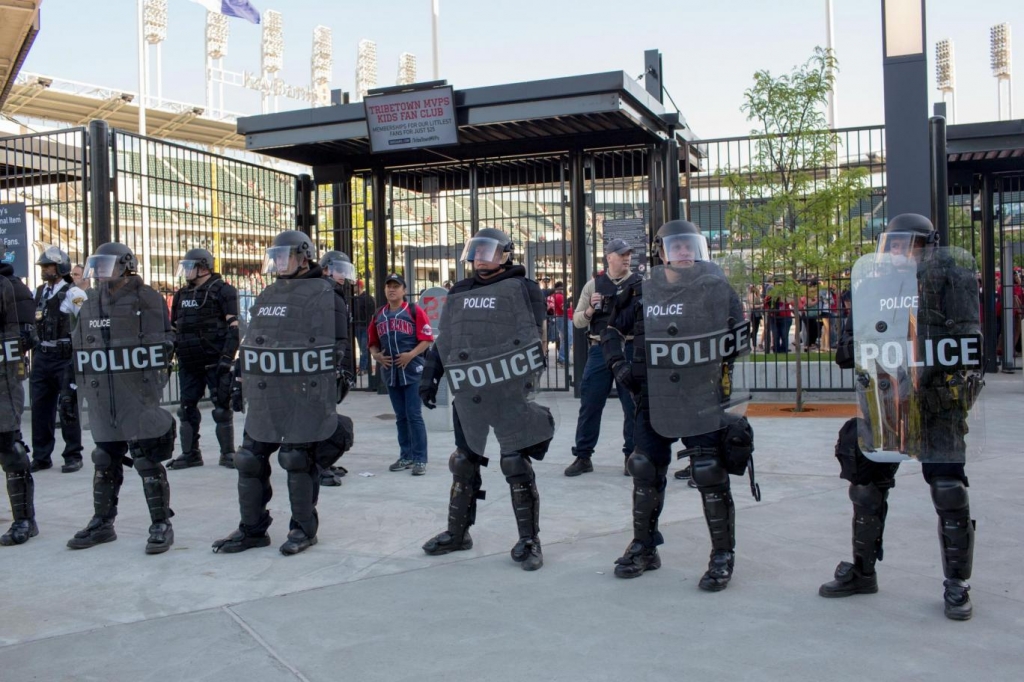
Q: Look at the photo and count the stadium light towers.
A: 8